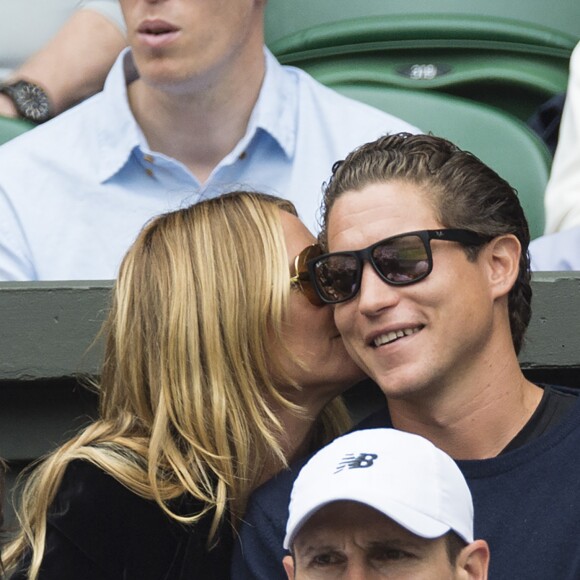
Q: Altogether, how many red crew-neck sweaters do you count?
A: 0